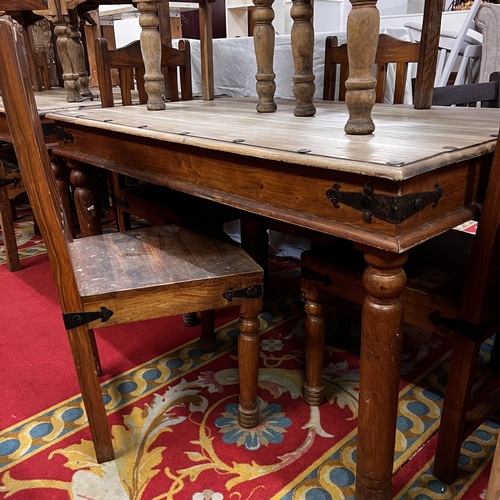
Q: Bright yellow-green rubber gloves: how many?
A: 0